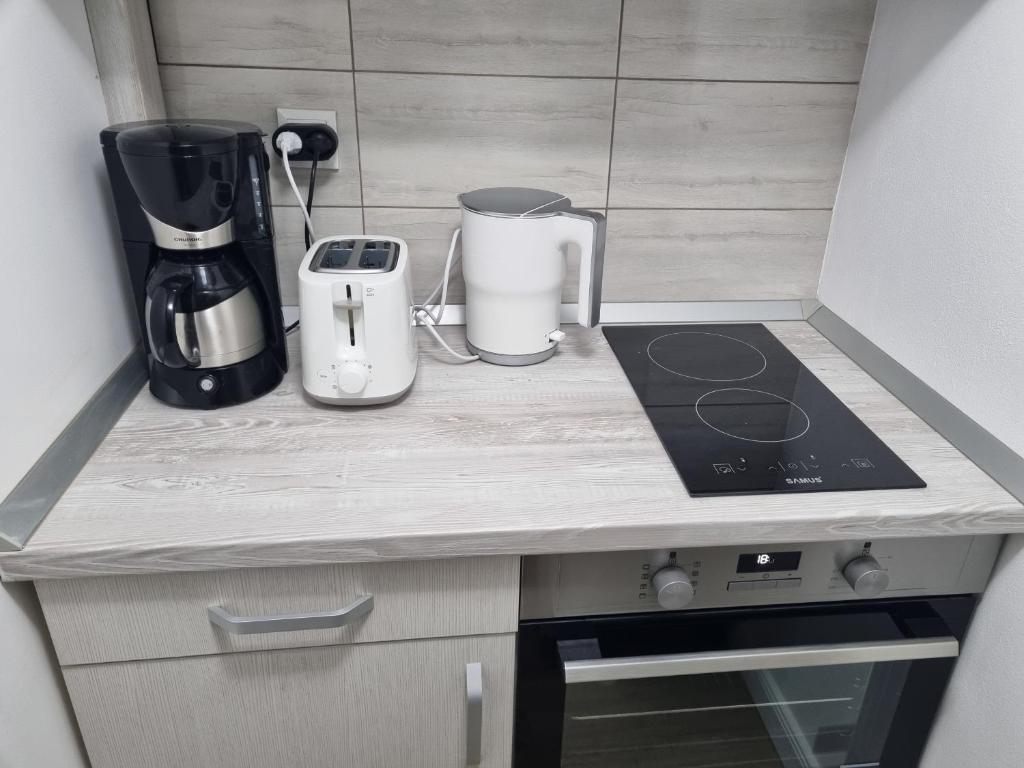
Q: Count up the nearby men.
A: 0